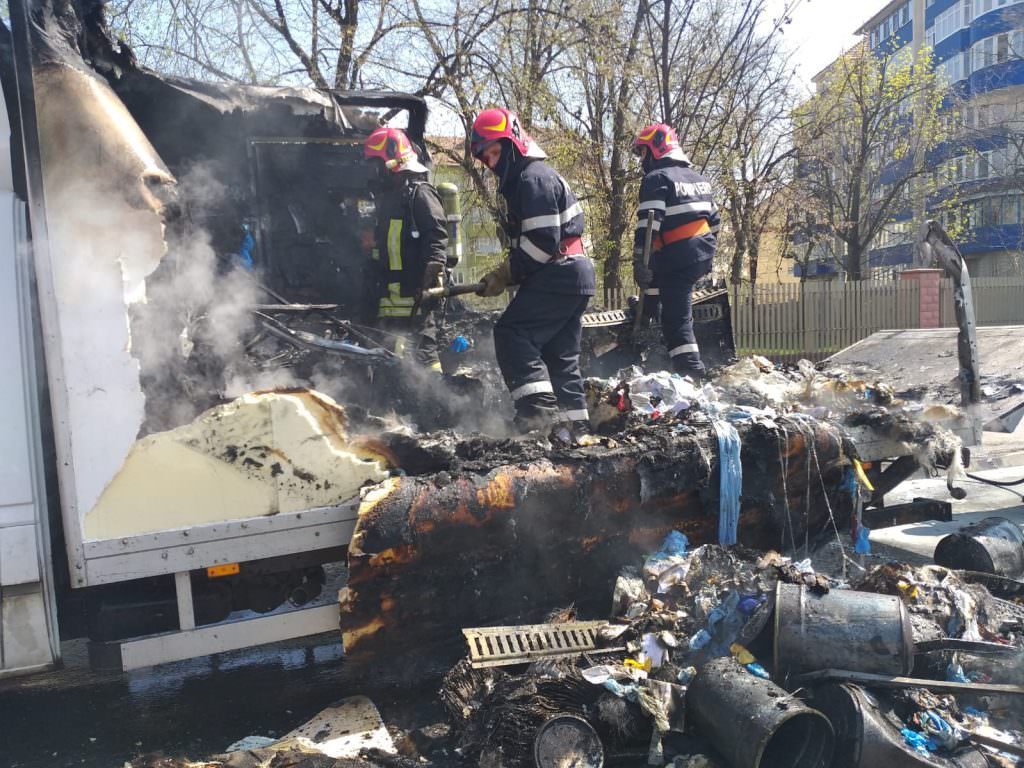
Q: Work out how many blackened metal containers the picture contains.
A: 5